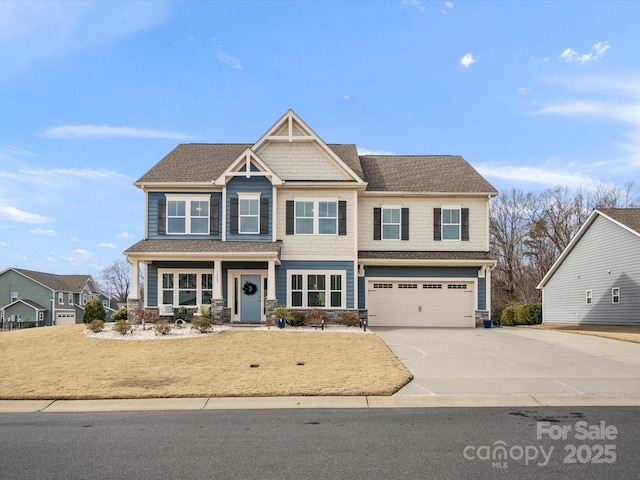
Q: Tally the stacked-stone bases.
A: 3